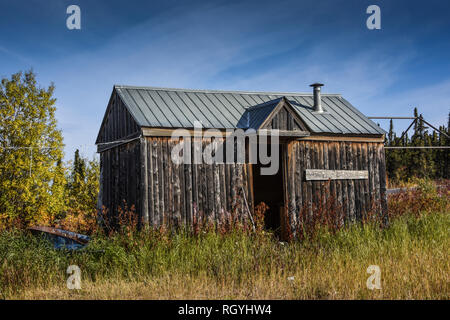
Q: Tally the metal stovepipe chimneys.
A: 1